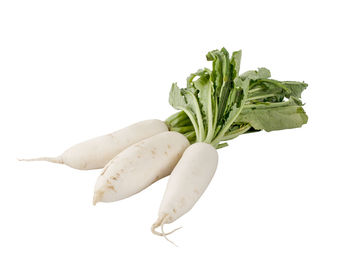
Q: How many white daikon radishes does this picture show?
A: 3